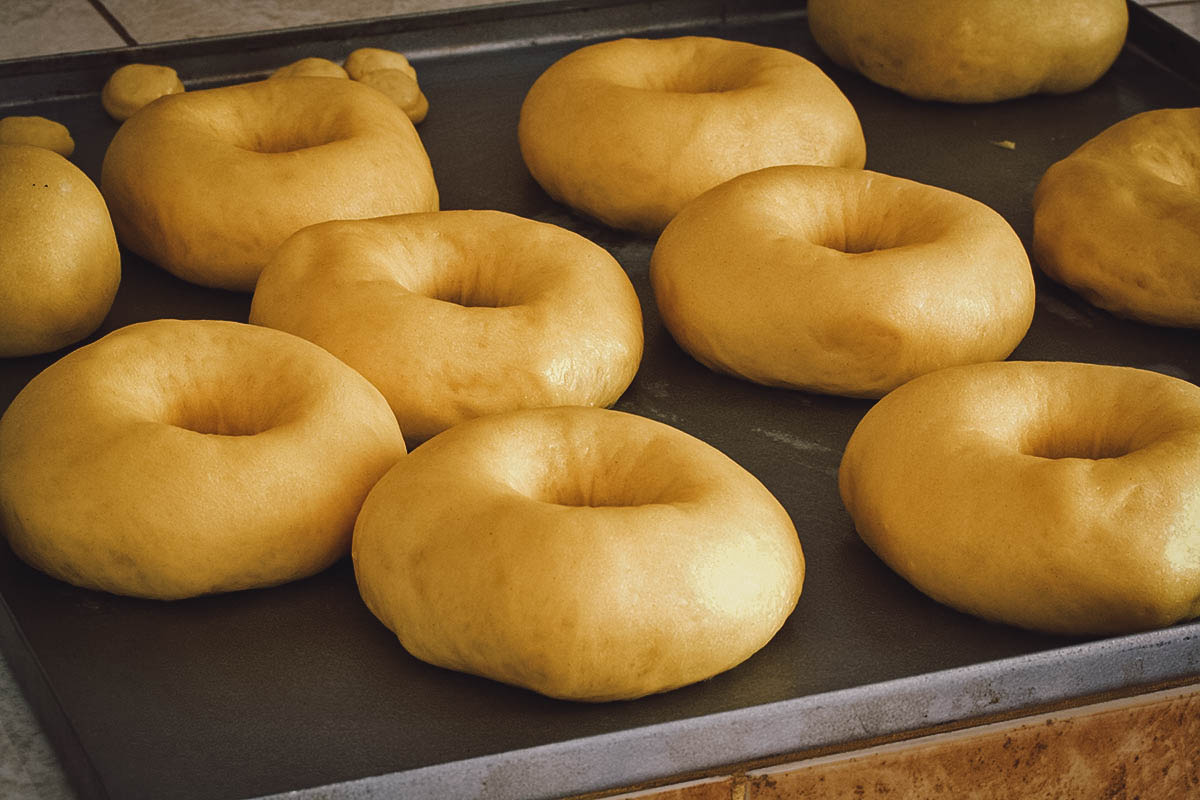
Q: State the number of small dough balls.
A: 5